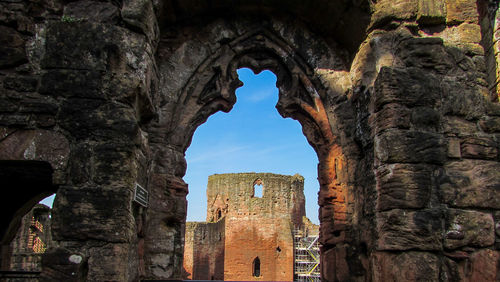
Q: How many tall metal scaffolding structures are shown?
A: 1